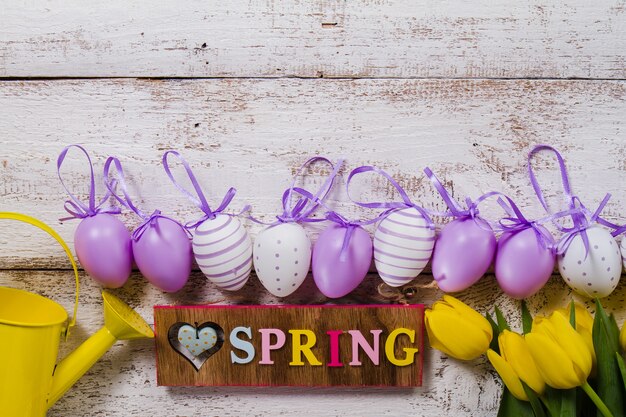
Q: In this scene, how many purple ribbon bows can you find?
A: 9